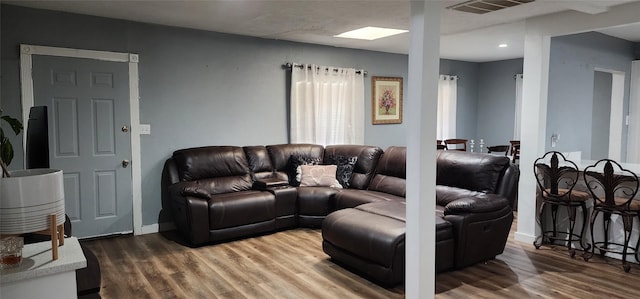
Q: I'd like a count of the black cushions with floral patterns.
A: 2